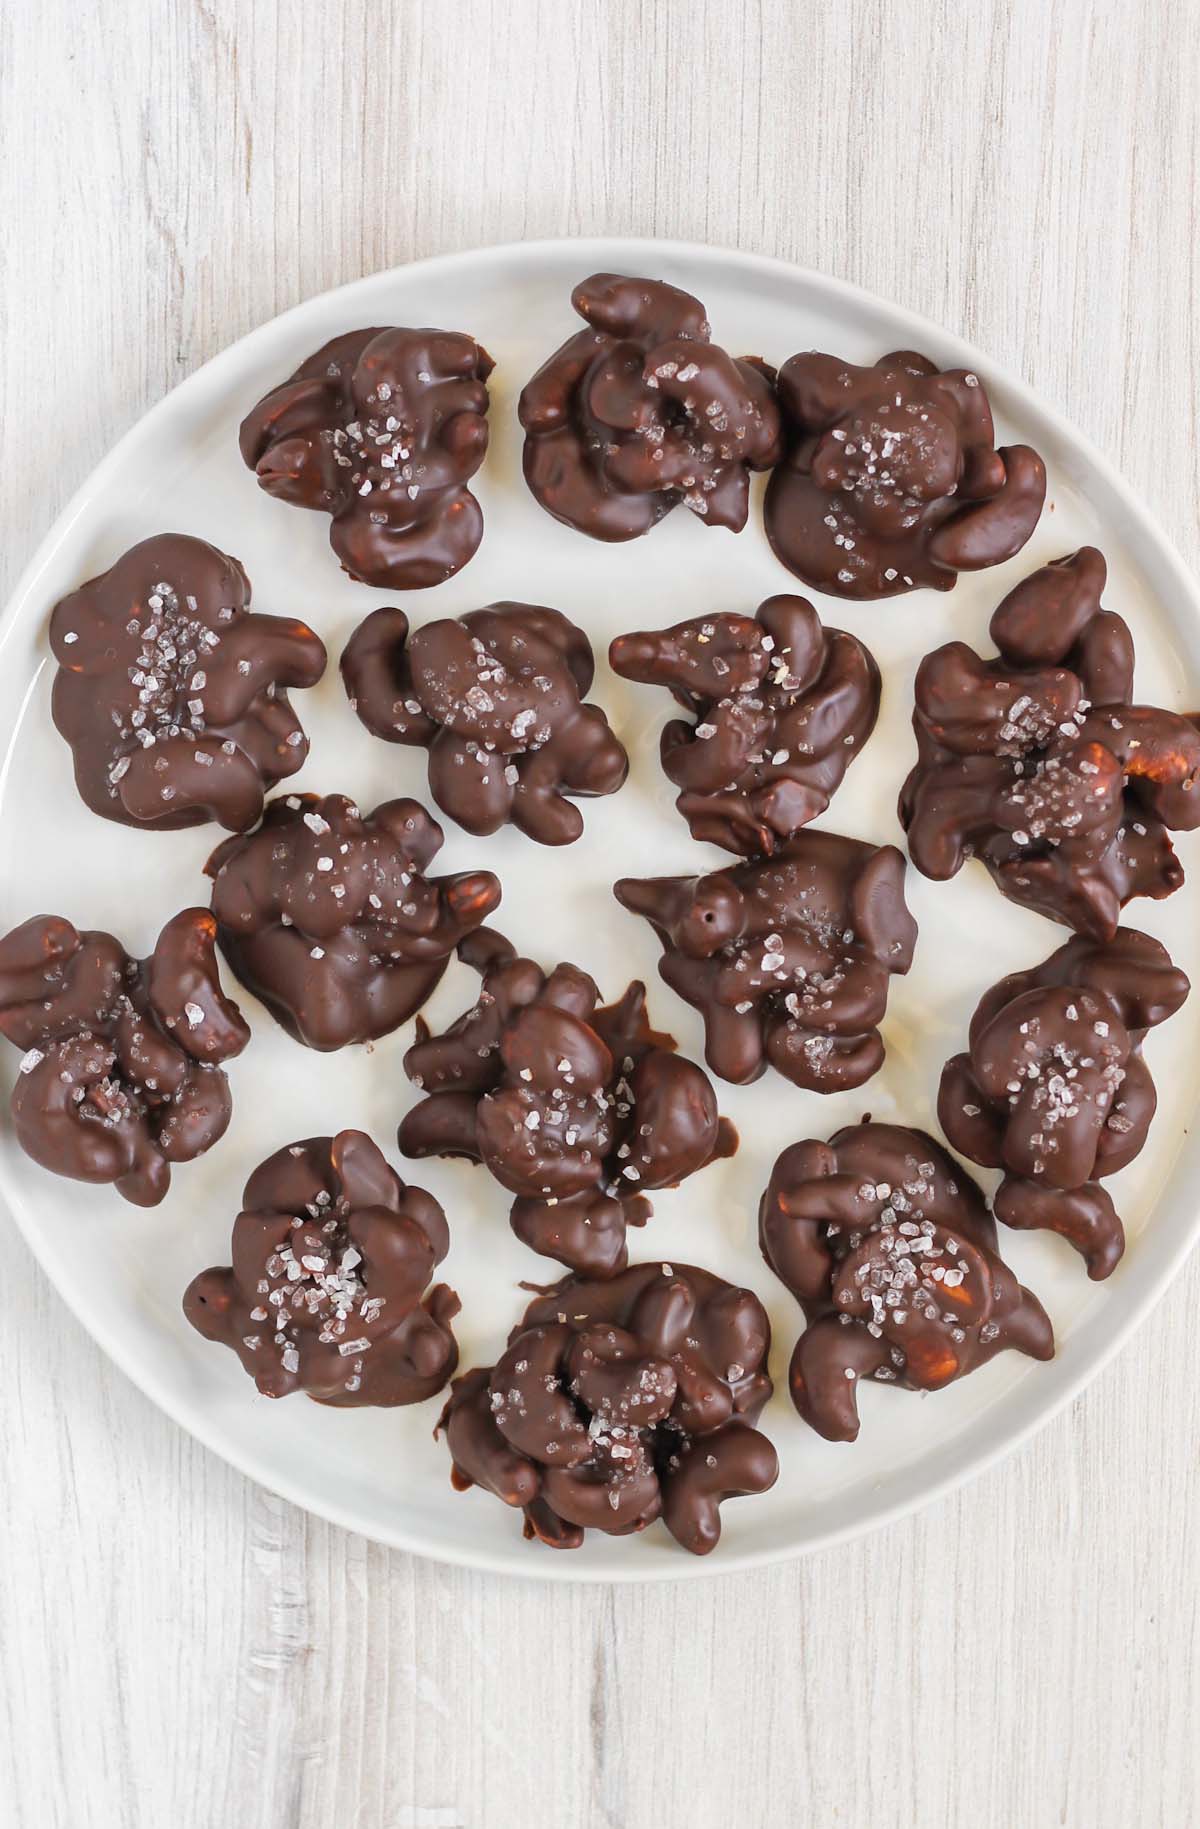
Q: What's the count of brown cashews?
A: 15